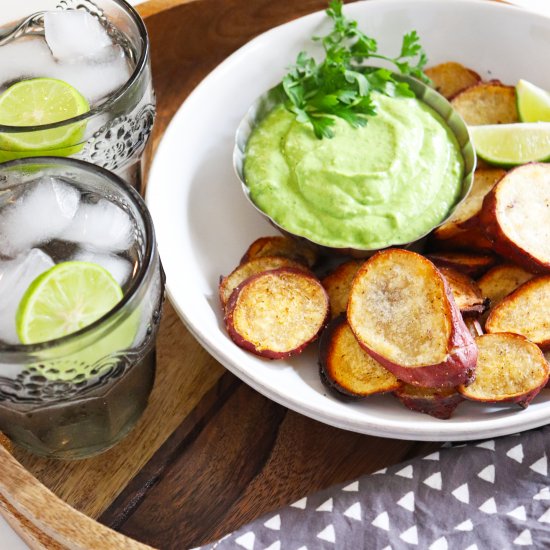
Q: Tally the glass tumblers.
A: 2